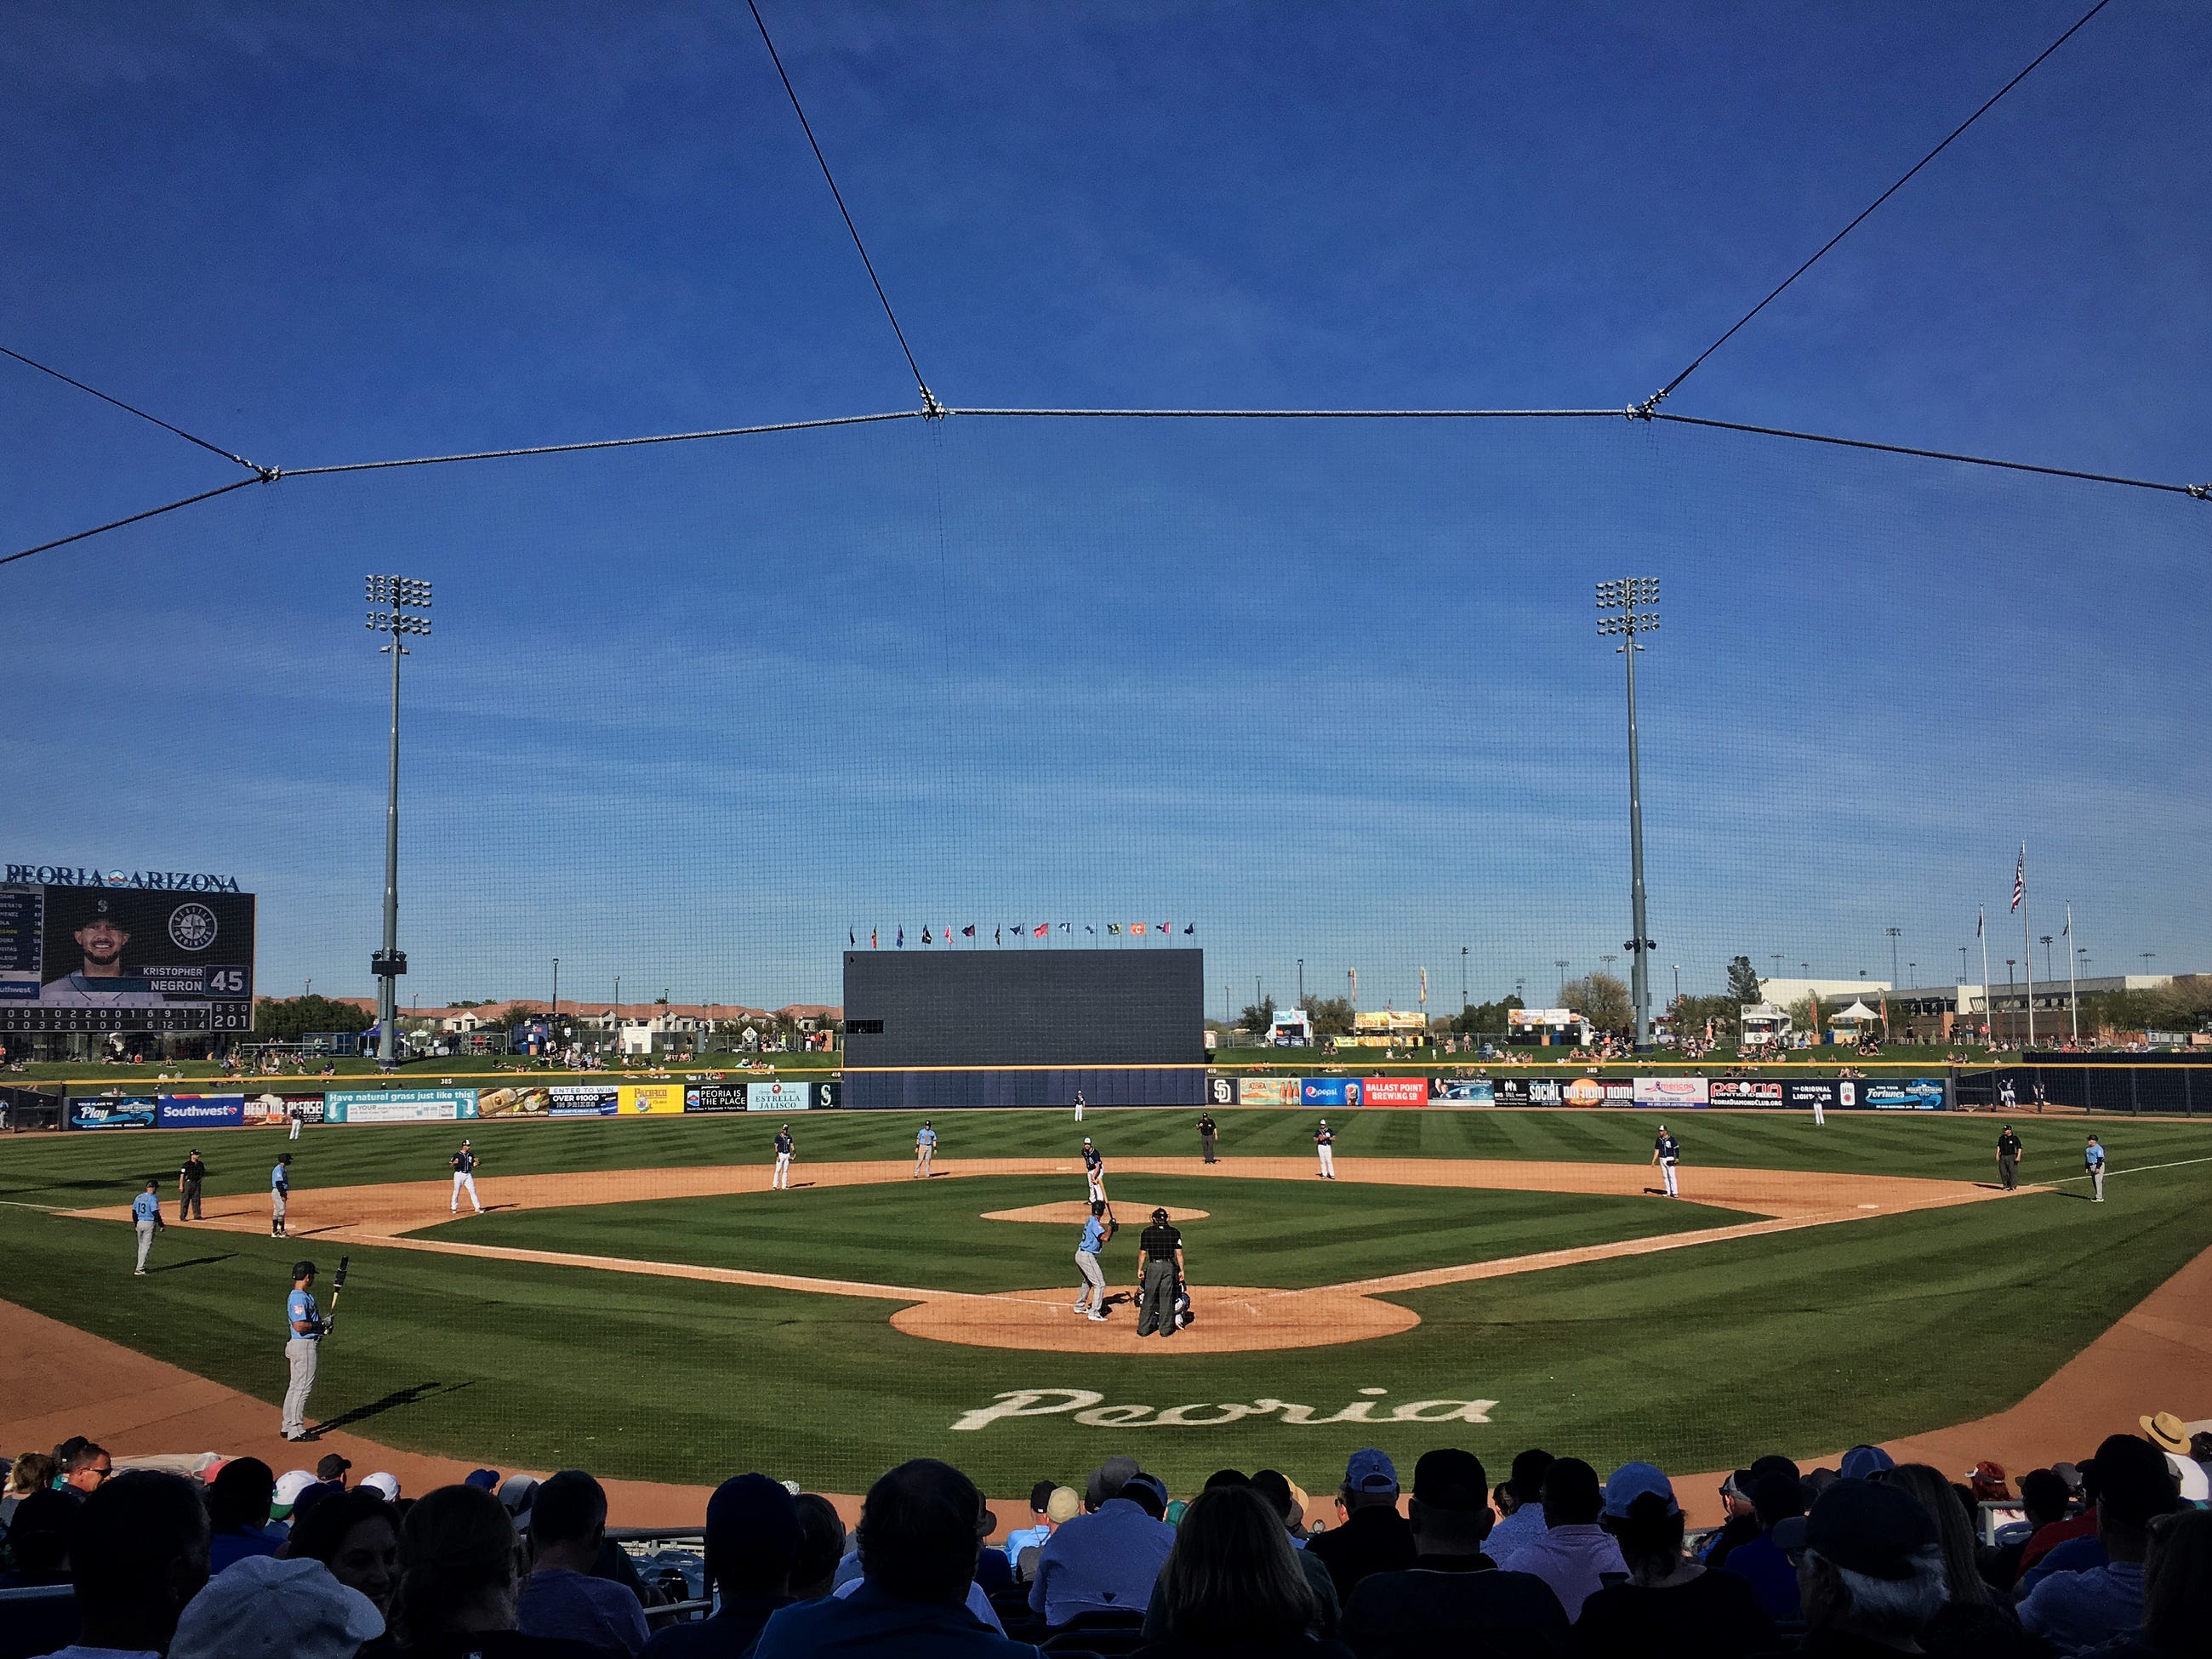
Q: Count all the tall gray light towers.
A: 2